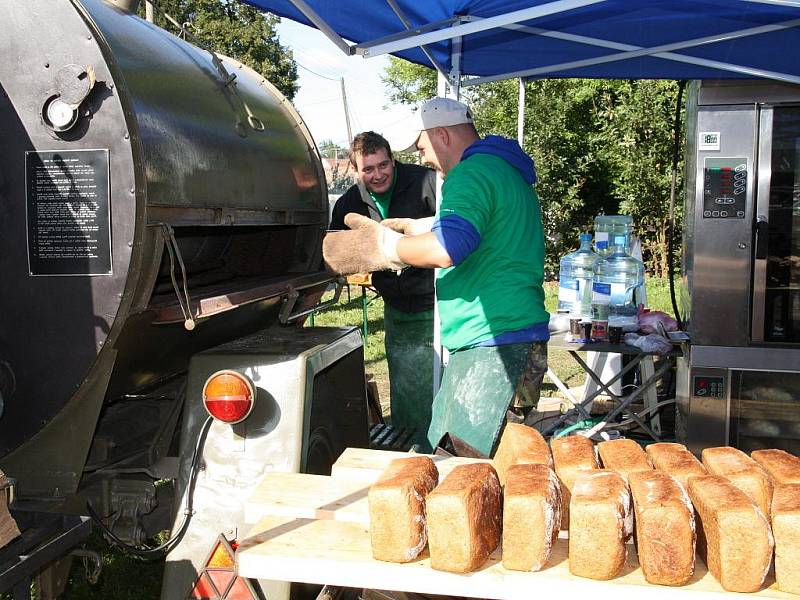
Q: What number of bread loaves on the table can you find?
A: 13